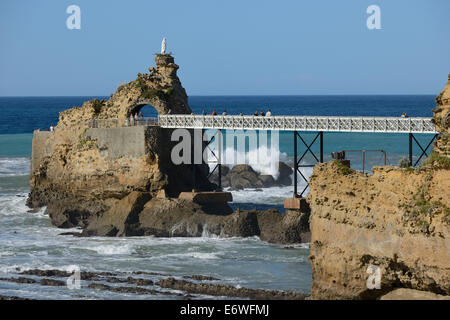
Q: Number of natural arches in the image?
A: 1